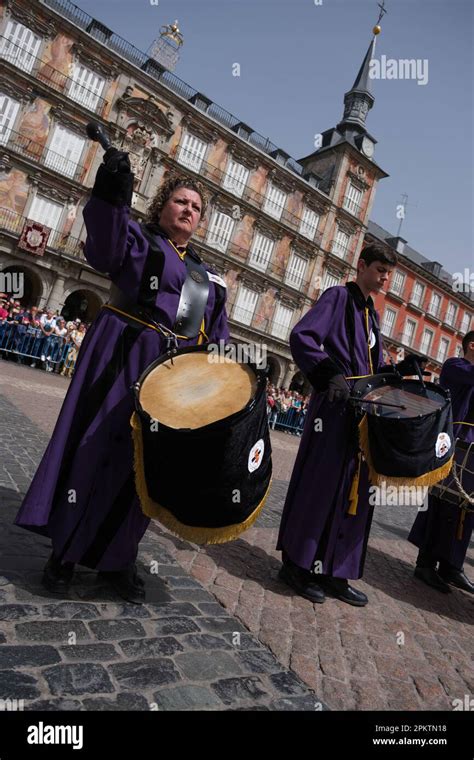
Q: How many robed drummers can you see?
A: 3